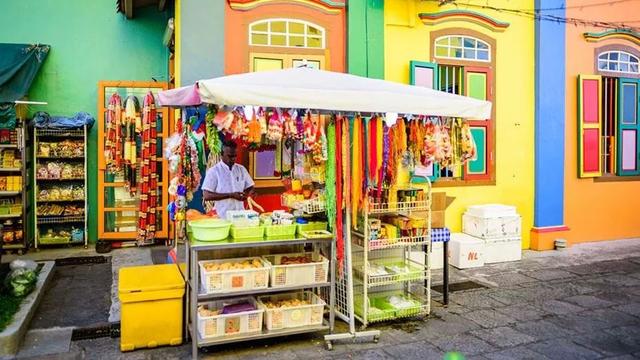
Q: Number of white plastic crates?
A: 4